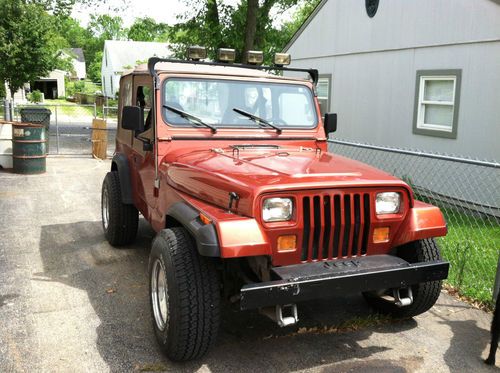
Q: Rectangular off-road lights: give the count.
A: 4